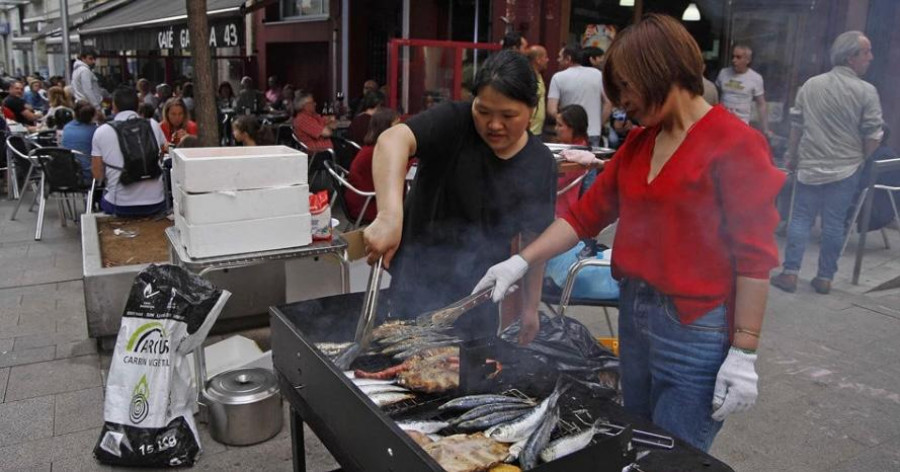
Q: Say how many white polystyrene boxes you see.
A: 3